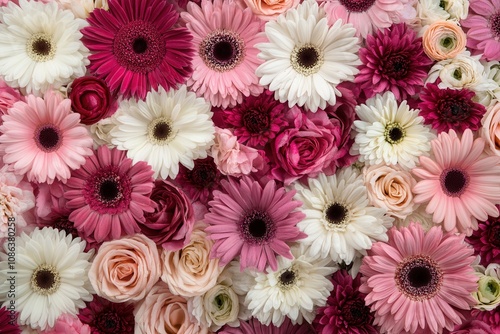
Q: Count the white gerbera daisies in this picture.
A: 7